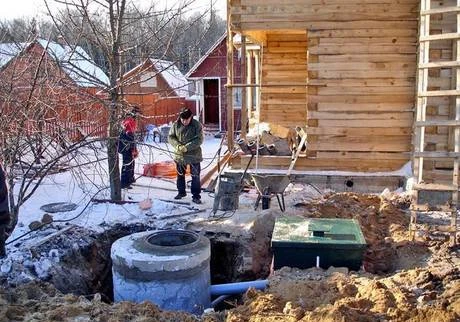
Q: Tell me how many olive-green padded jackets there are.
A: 1